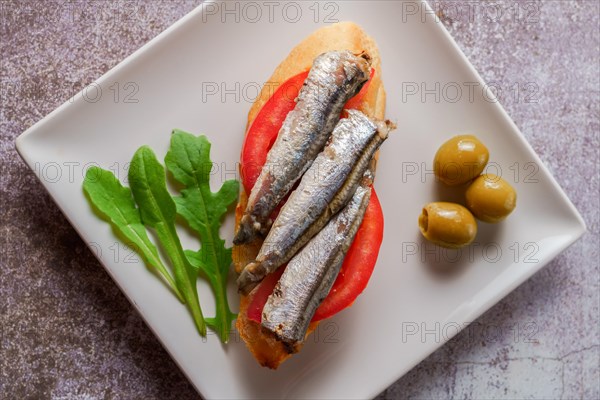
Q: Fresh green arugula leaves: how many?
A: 3